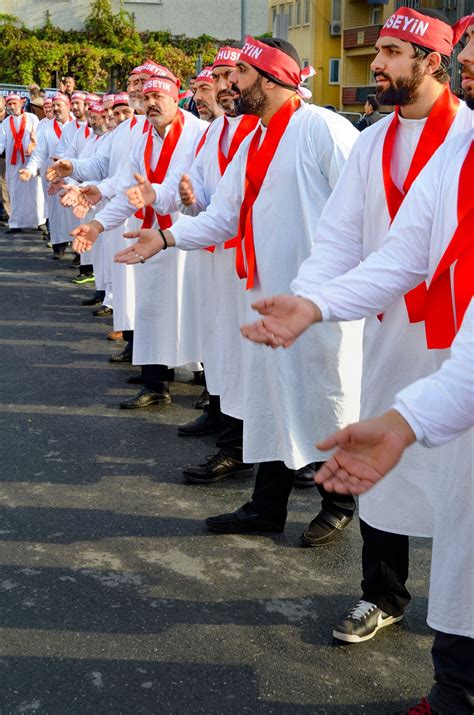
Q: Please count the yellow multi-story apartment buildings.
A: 1